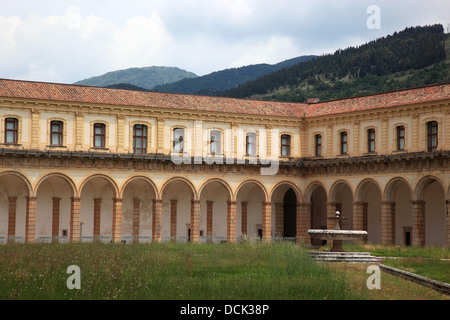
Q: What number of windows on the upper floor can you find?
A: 13